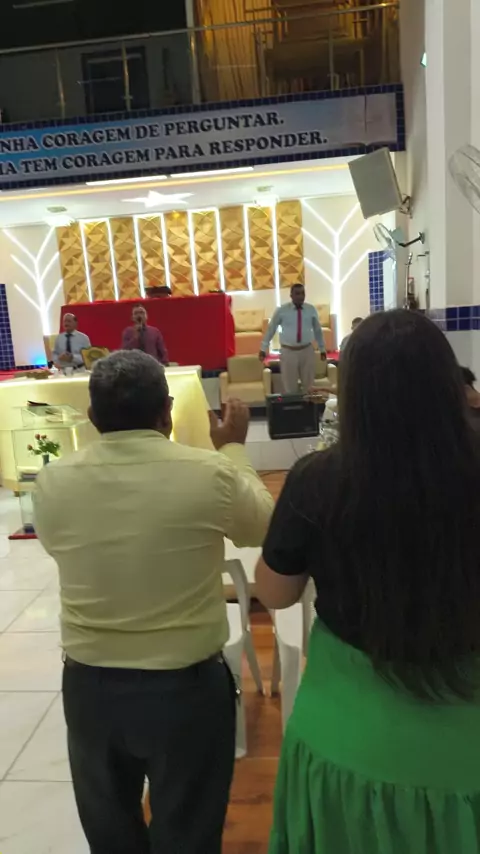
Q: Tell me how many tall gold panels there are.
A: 9